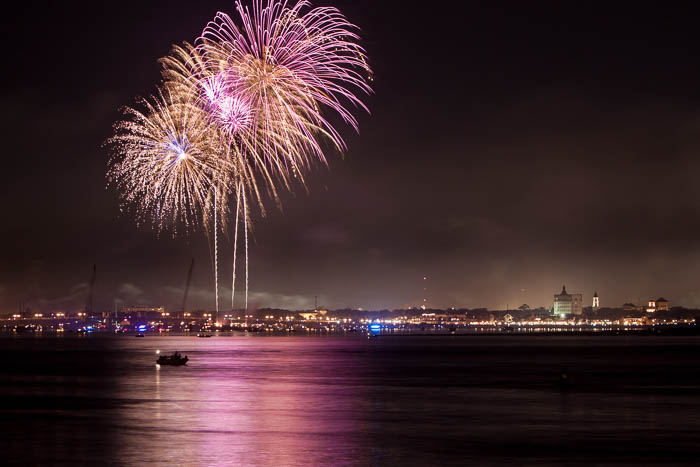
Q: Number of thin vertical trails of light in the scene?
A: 3